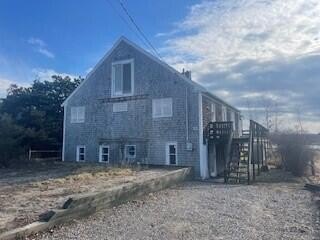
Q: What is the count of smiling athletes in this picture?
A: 0